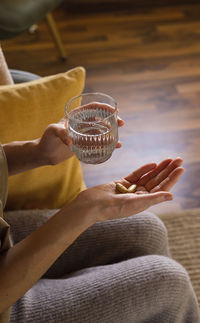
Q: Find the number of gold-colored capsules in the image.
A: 2